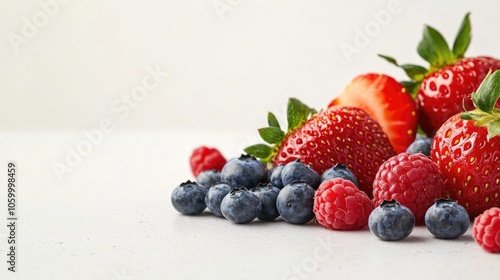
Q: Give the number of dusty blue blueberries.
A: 13